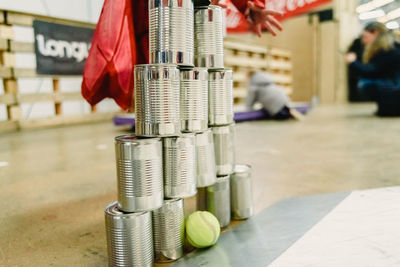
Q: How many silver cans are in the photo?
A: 13